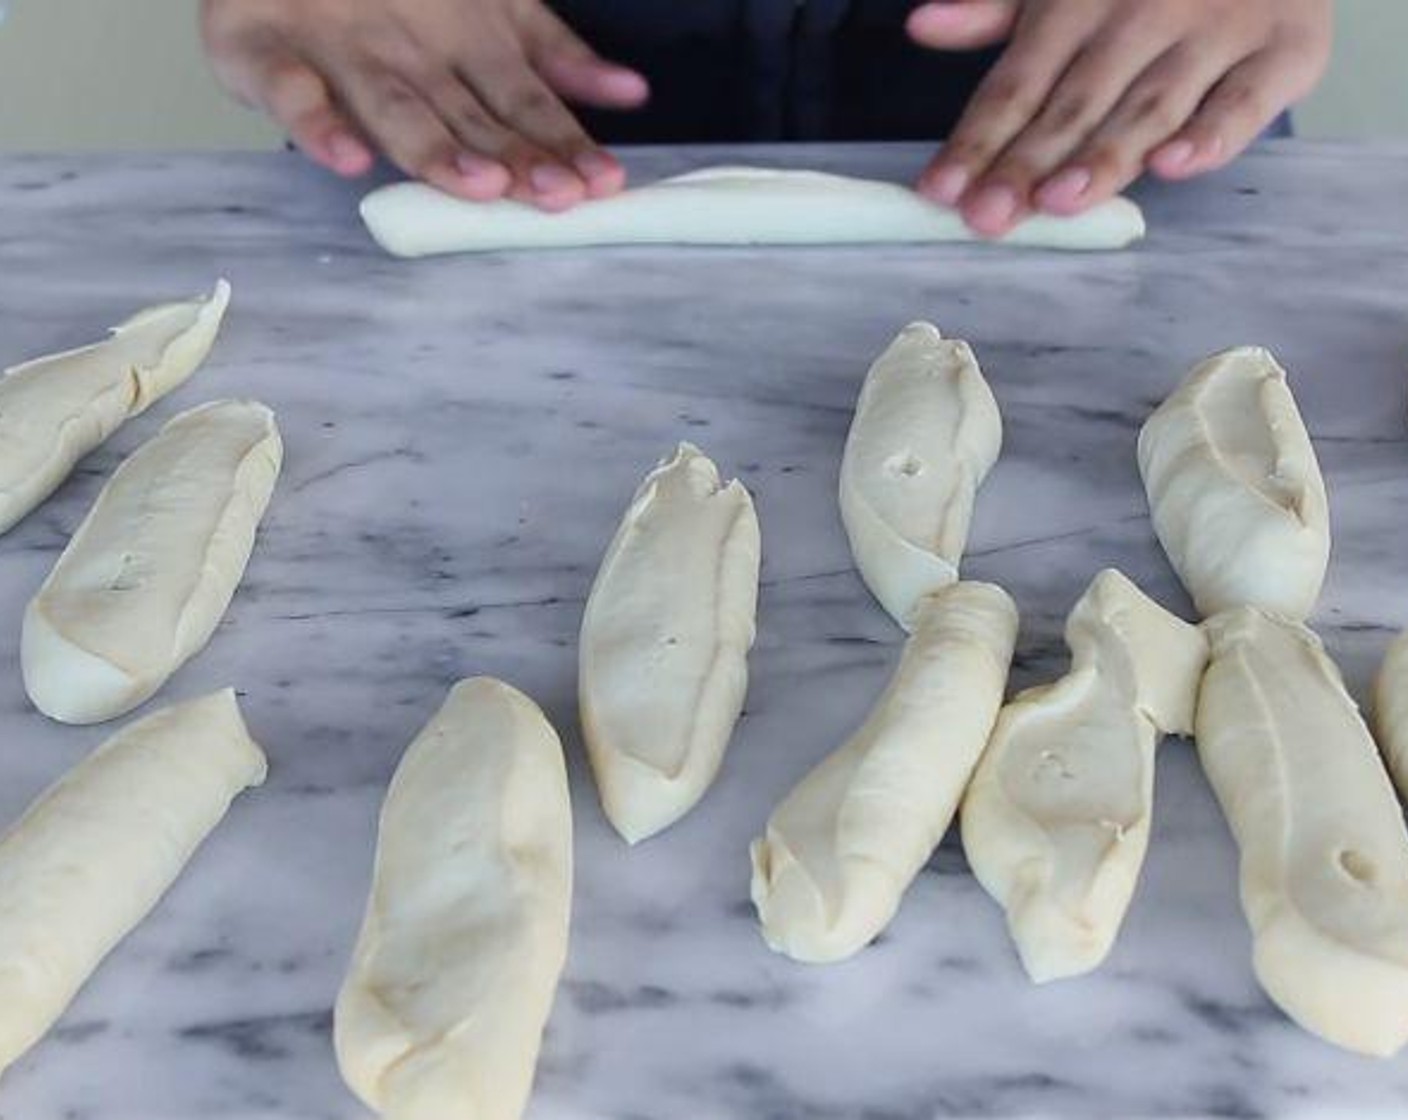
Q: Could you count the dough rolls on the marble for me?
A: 12